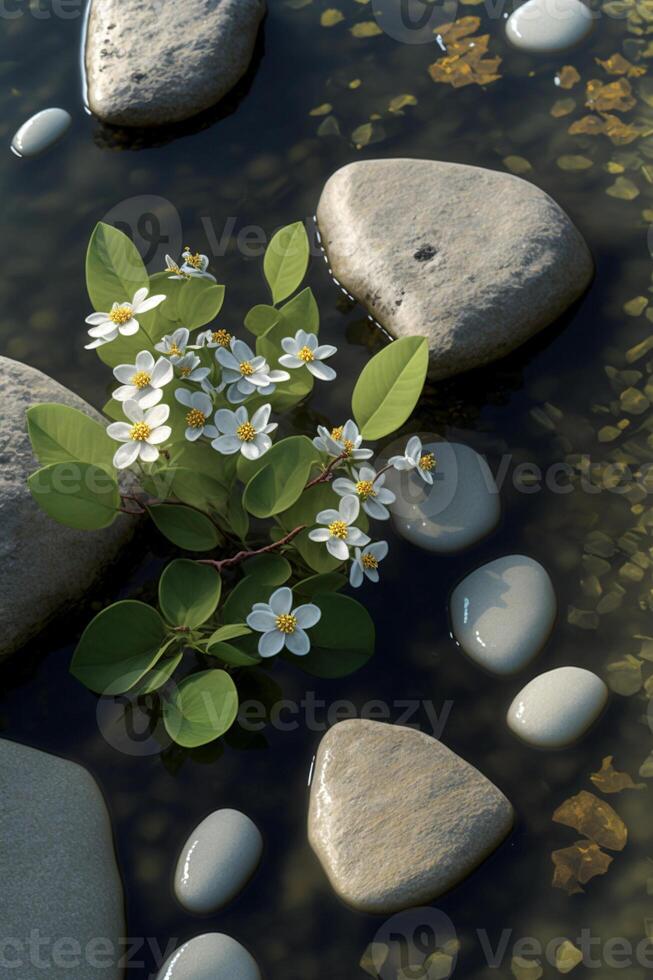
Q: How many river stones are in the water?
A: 12